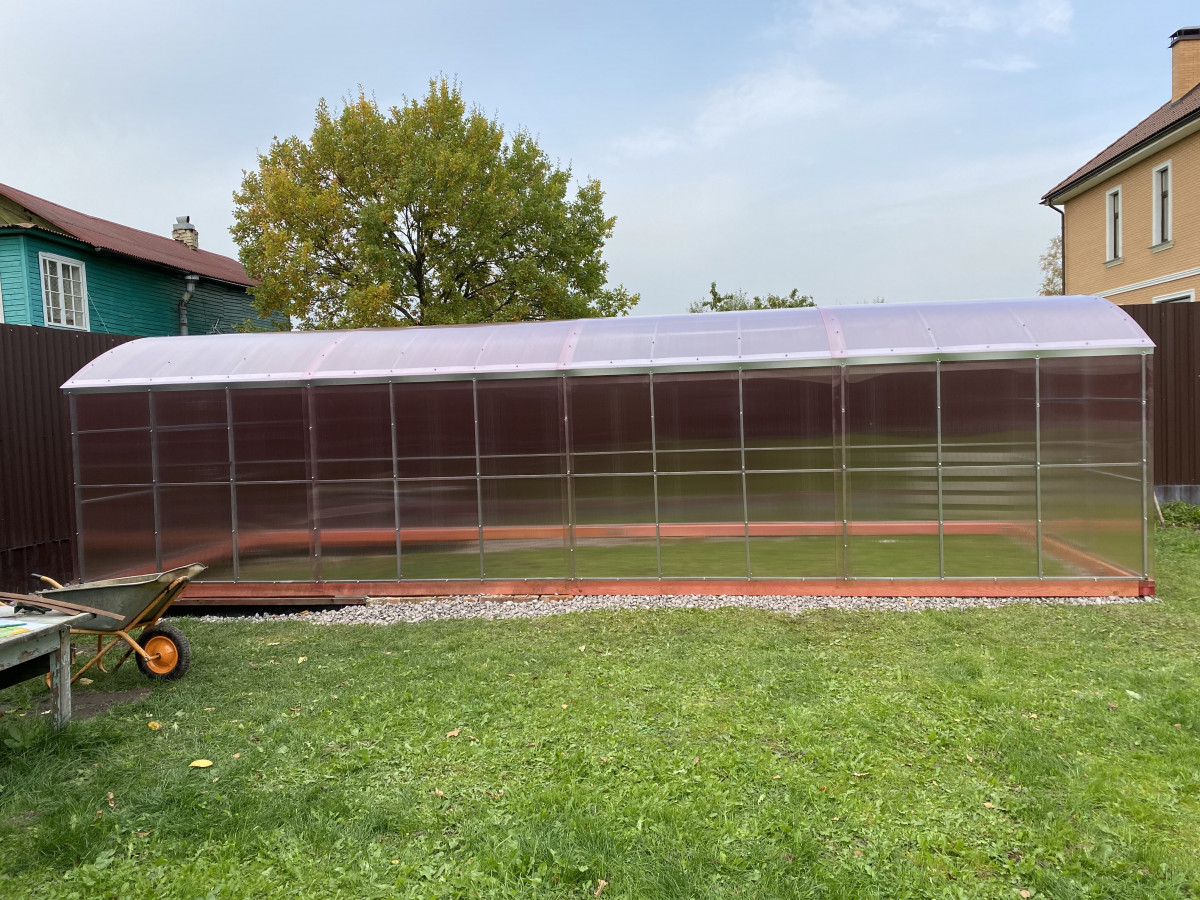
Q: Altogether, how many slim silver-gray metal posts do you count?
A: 13